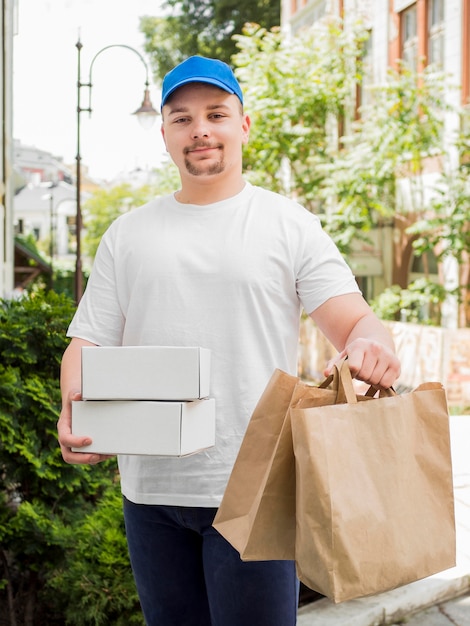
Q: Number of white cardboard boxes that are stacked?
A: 2